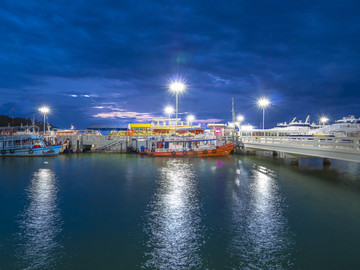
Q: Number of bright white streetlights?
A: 7